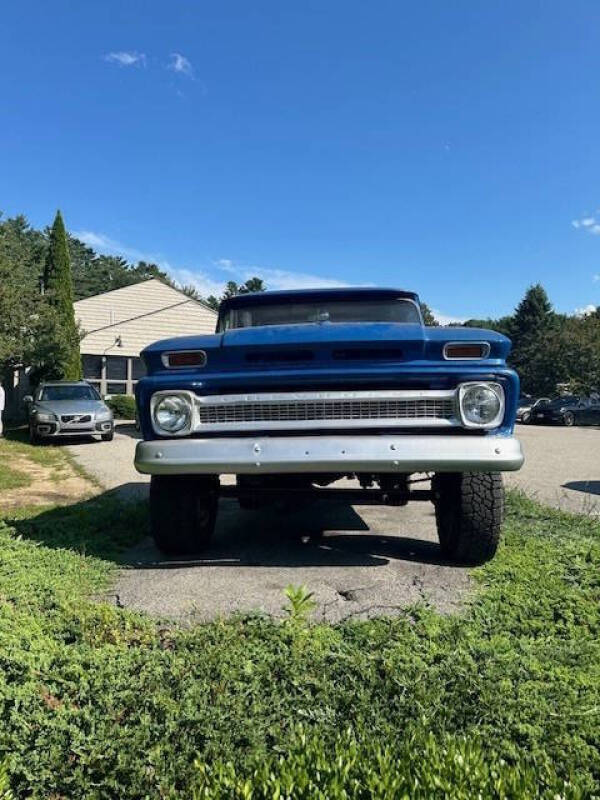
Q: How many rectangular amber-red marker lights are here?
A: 2